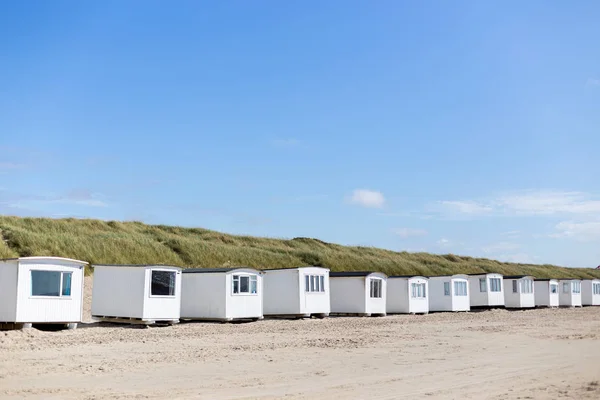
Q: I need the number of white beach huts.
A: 12